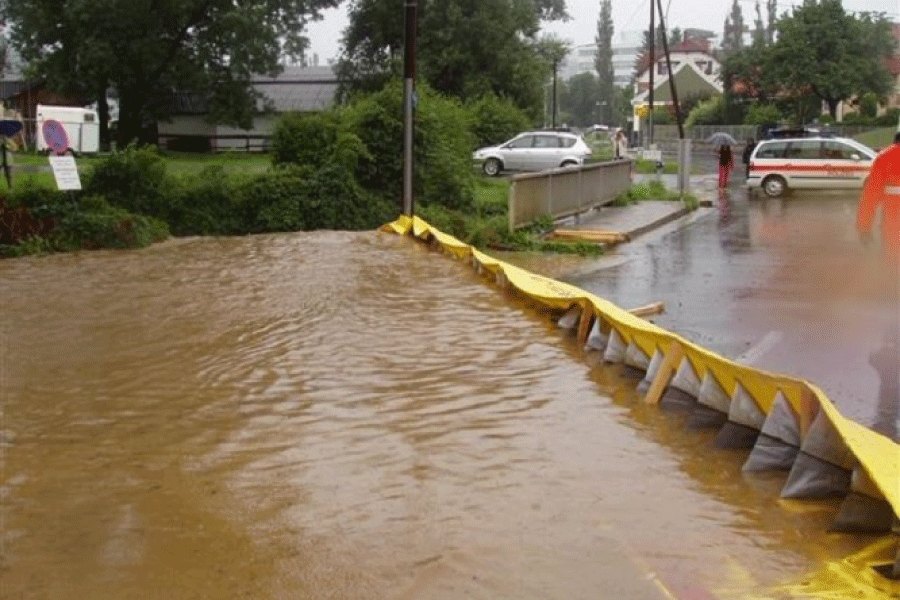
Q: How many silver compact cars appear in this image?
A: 1